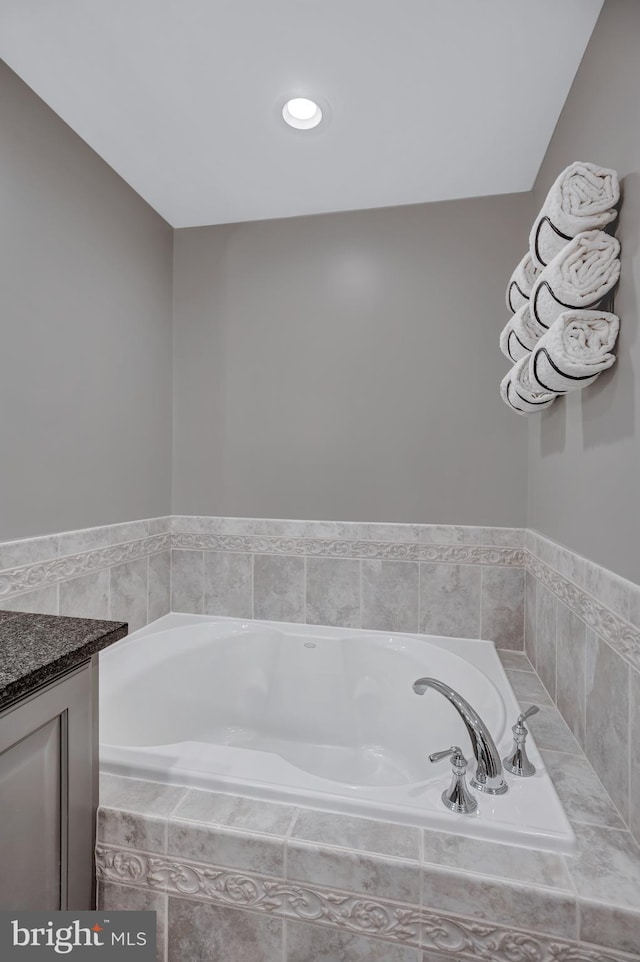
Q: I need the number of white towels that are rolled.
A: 6